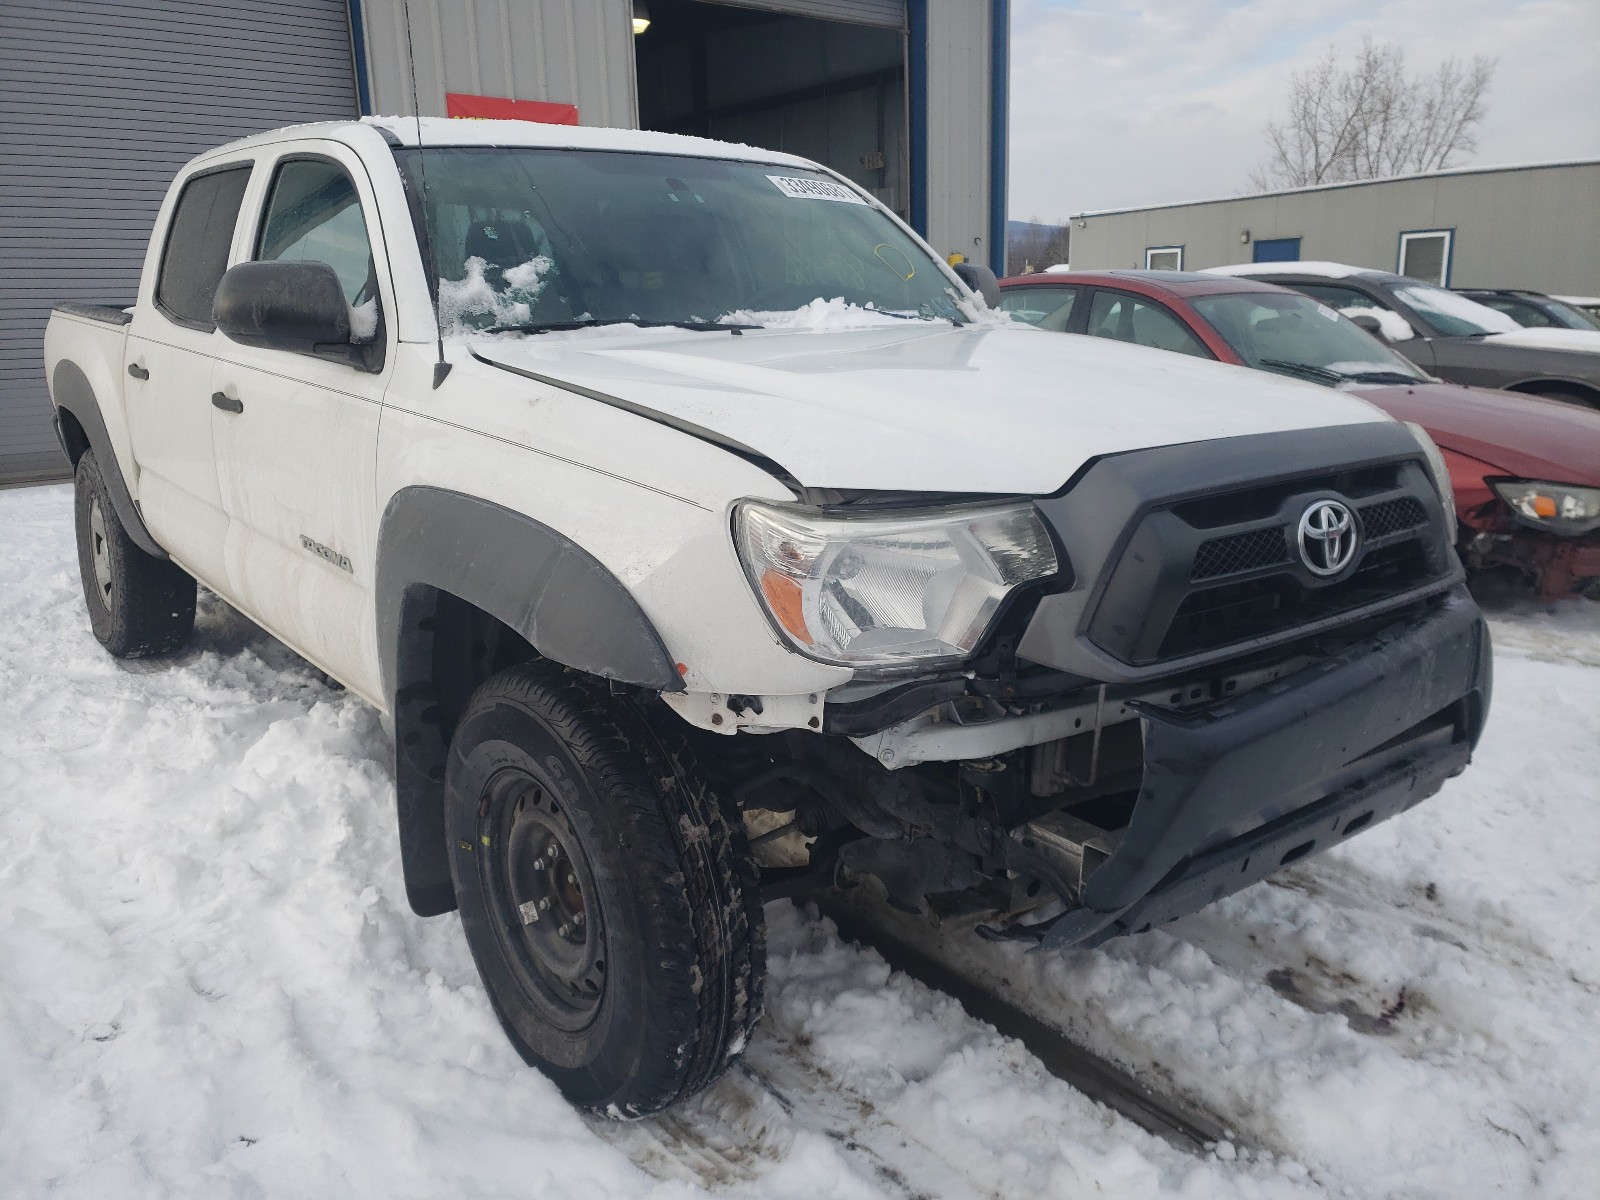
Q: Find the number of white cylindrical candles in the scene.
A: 0